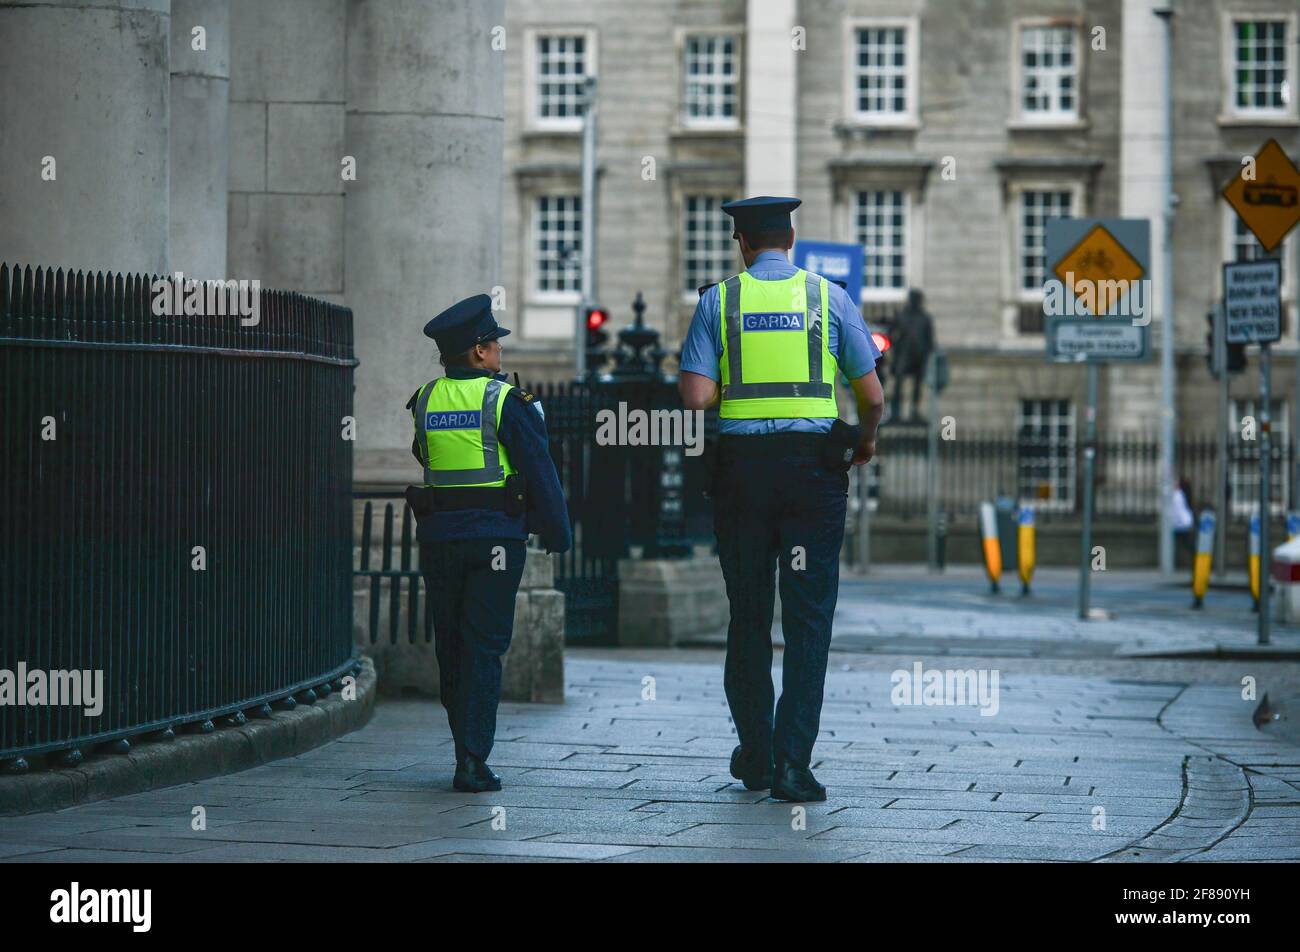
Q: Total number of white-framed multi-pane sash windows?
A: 12